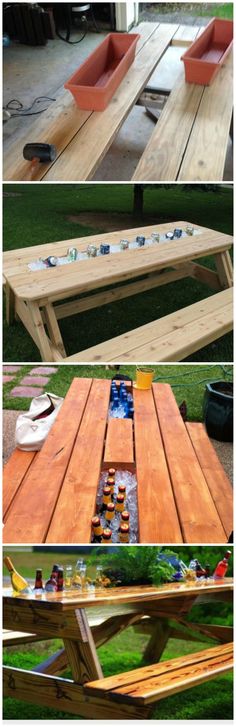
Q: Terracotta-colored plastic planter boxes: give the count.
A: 2